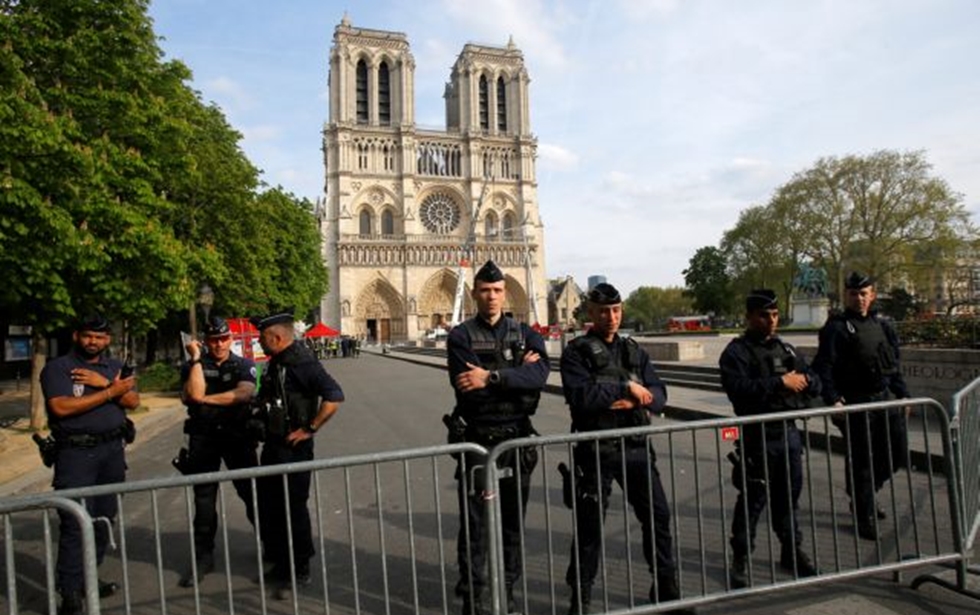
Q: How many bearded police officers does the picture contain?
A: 1